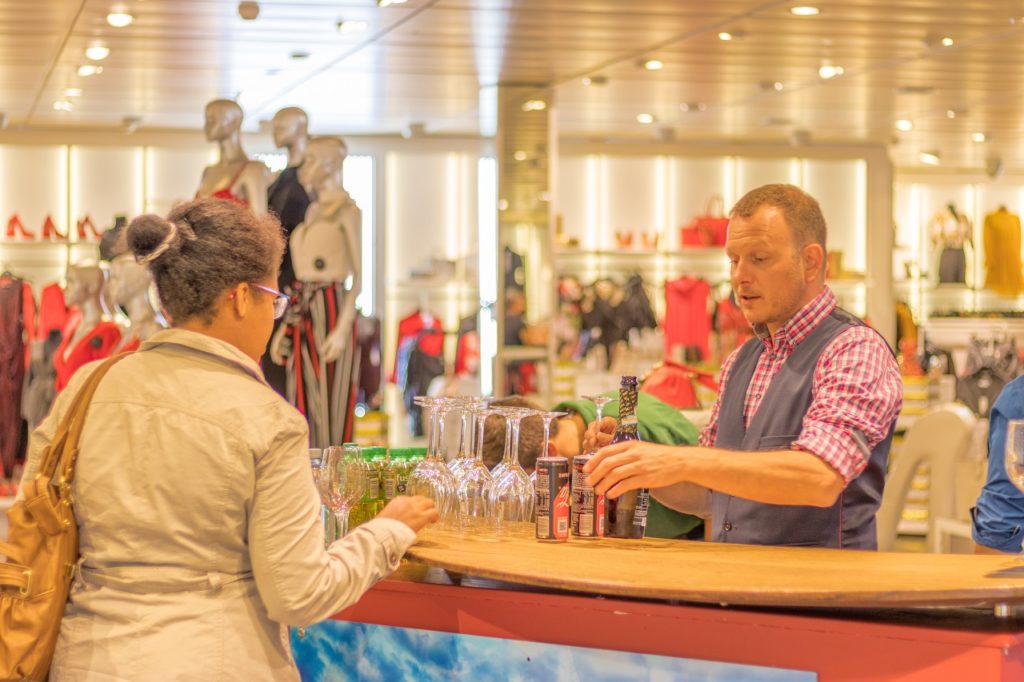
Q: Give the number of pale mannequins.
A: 5